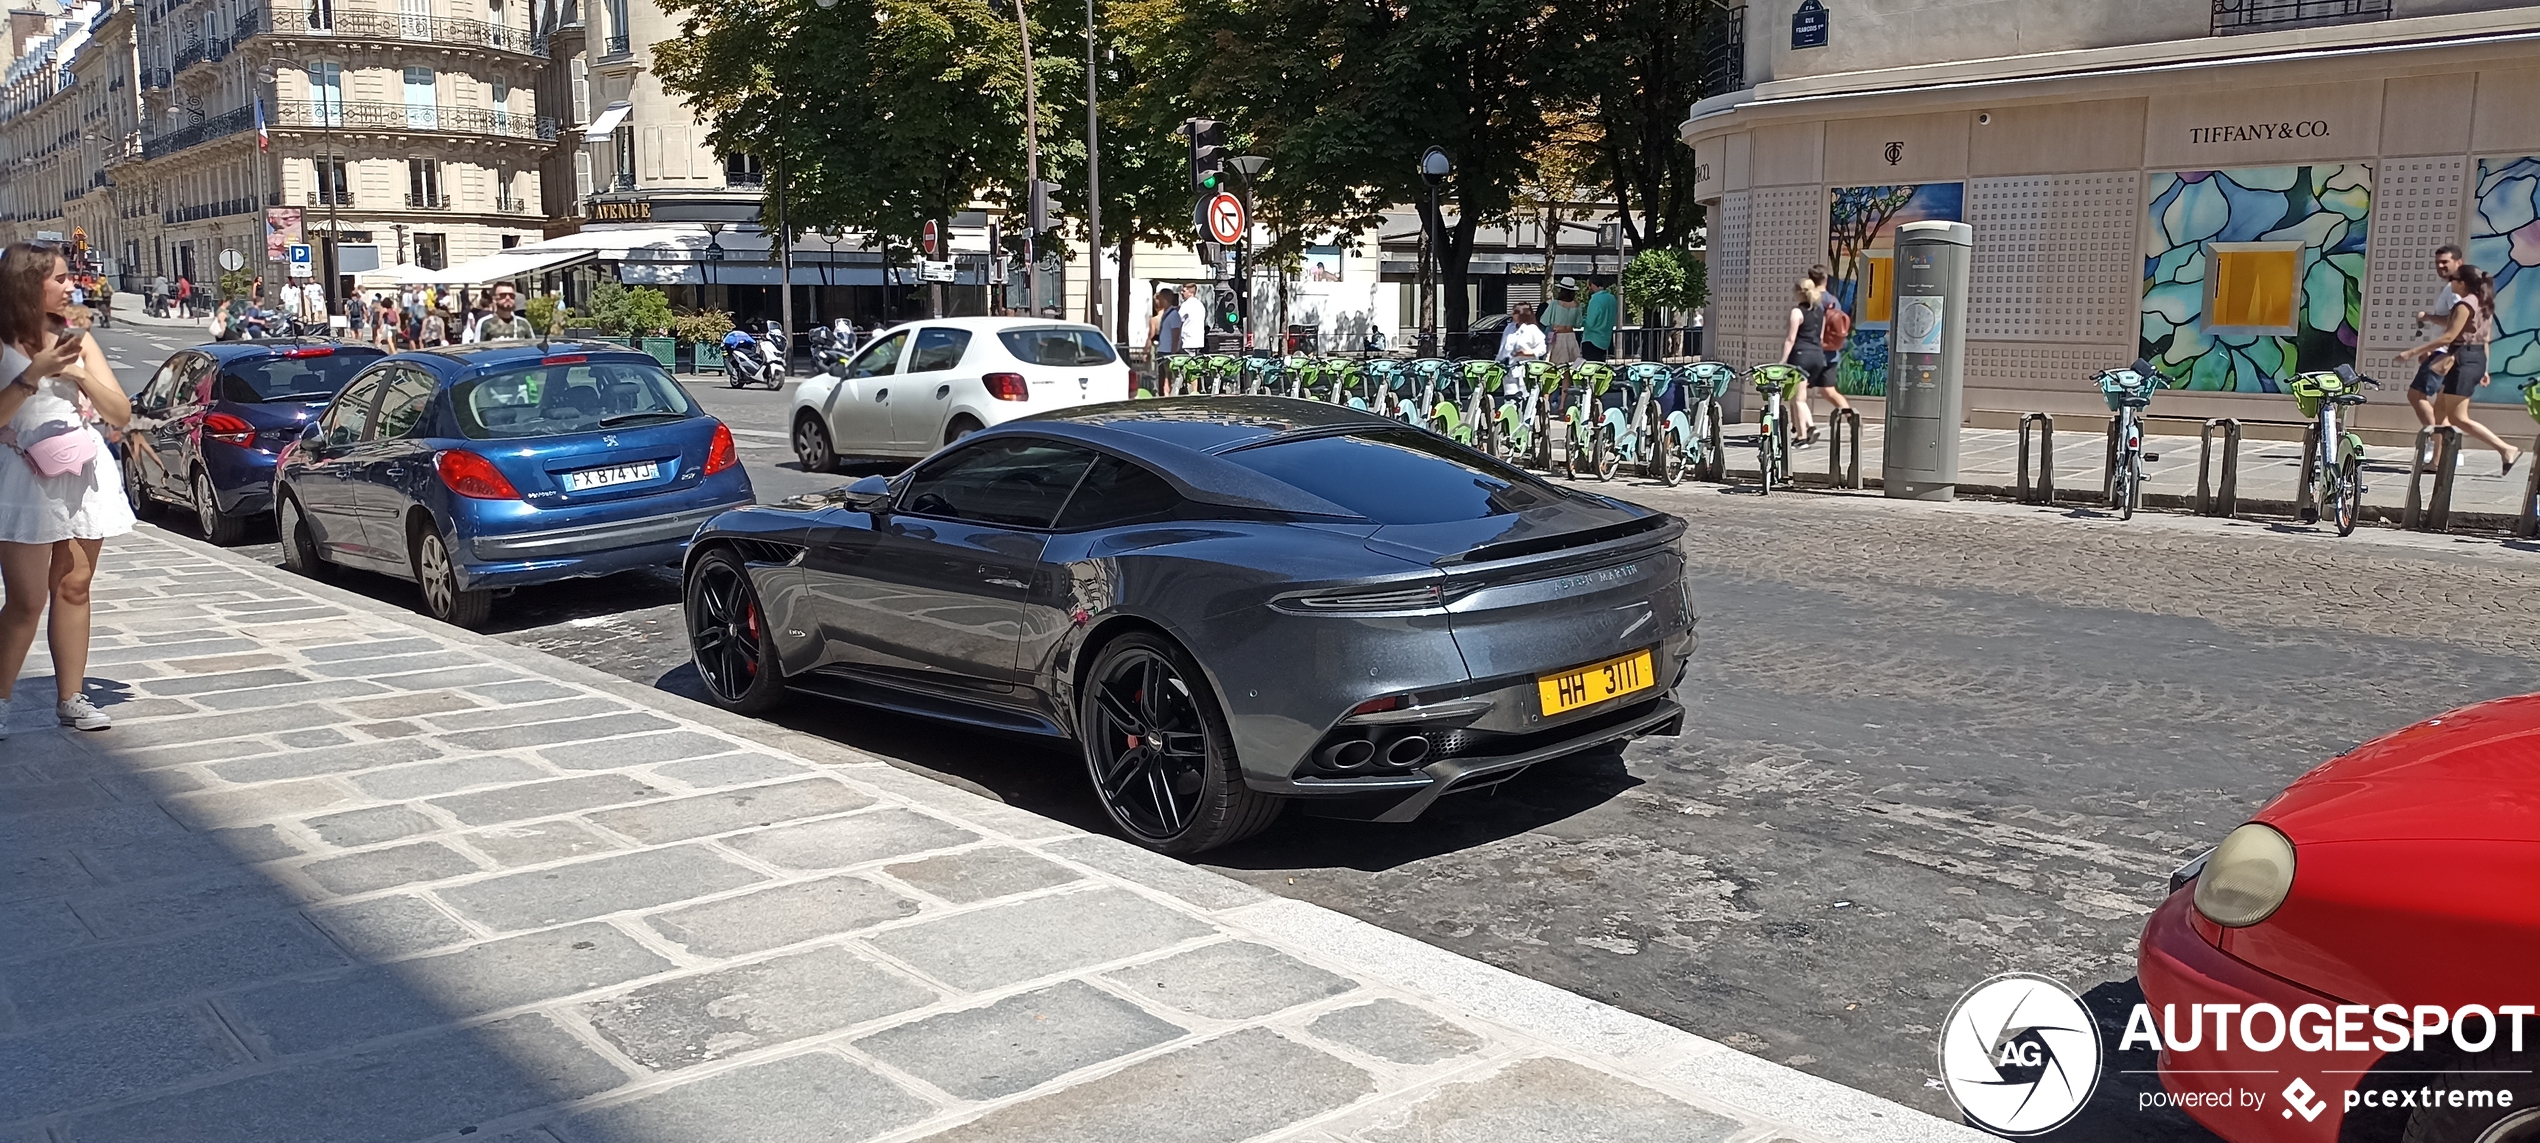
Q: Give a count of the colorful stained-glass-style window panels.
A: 3